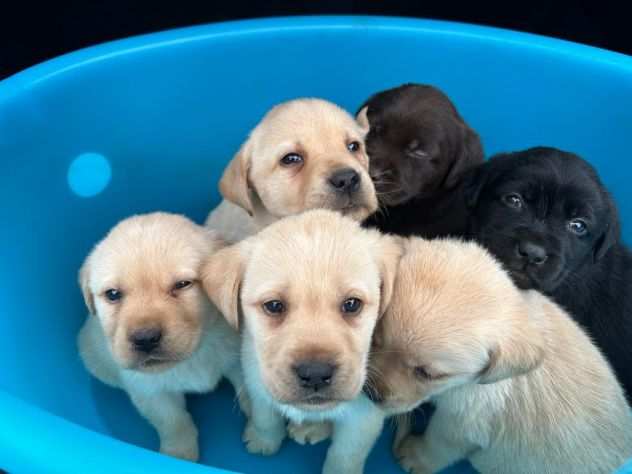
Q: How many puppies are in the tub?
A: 6